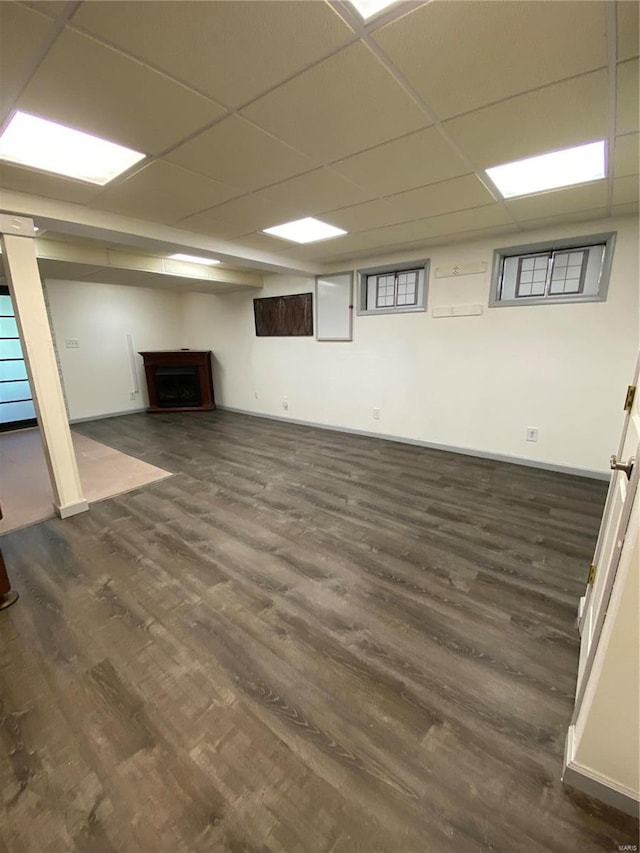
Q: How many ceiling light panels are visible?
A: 5